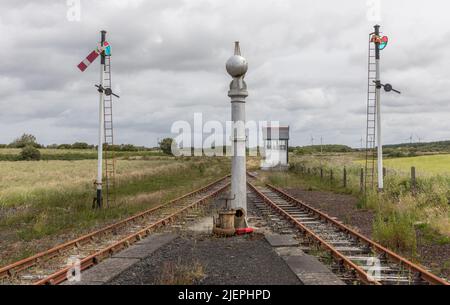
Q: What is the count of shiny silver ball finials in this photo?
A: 1